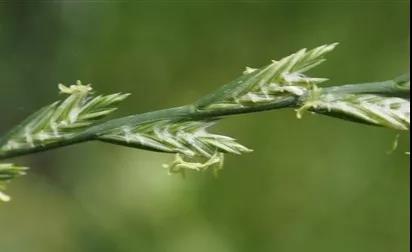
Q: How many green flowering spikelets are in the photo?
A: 5